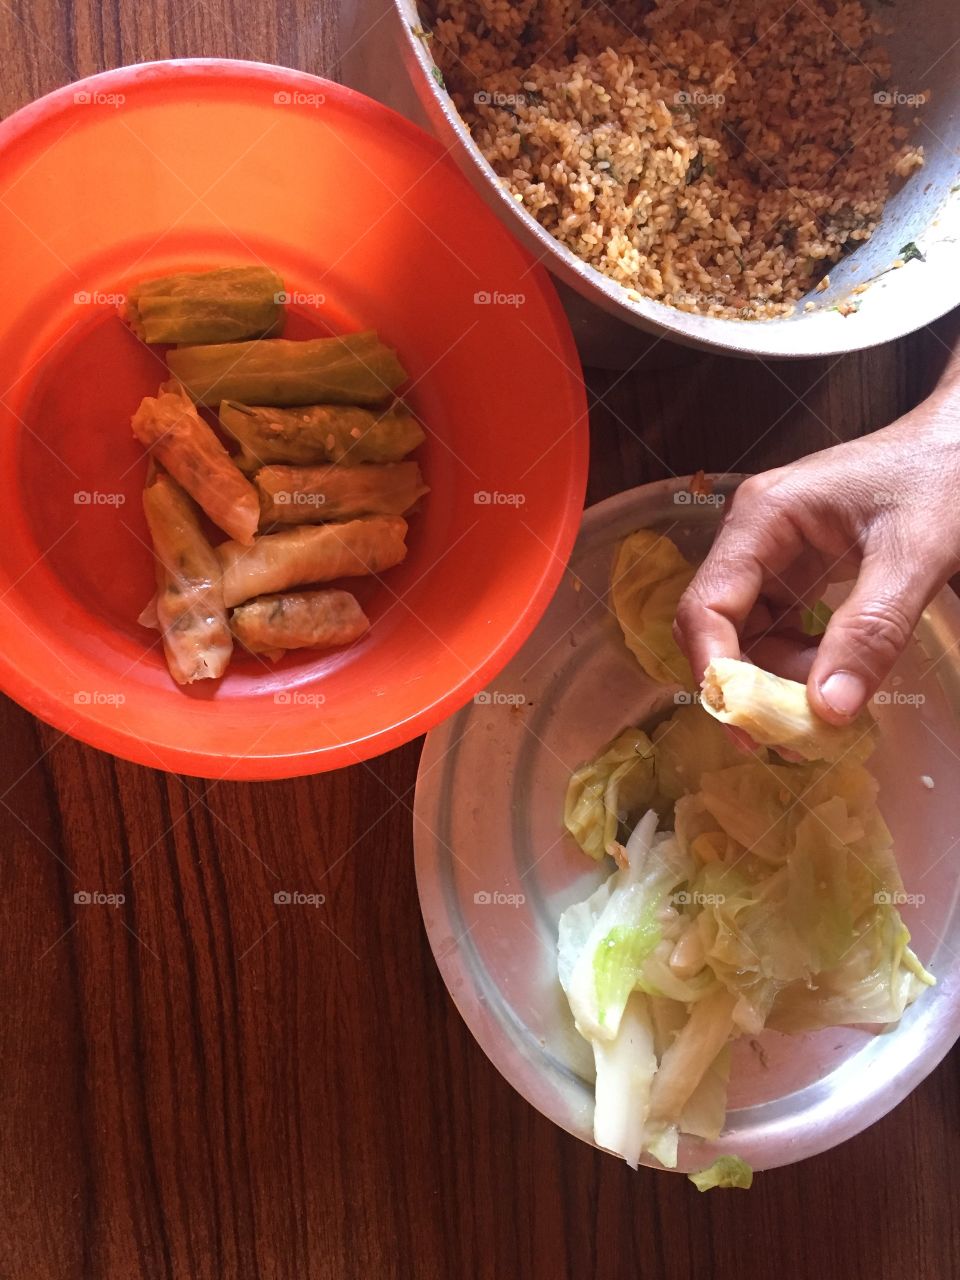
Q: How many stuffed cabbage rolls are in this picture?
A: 9